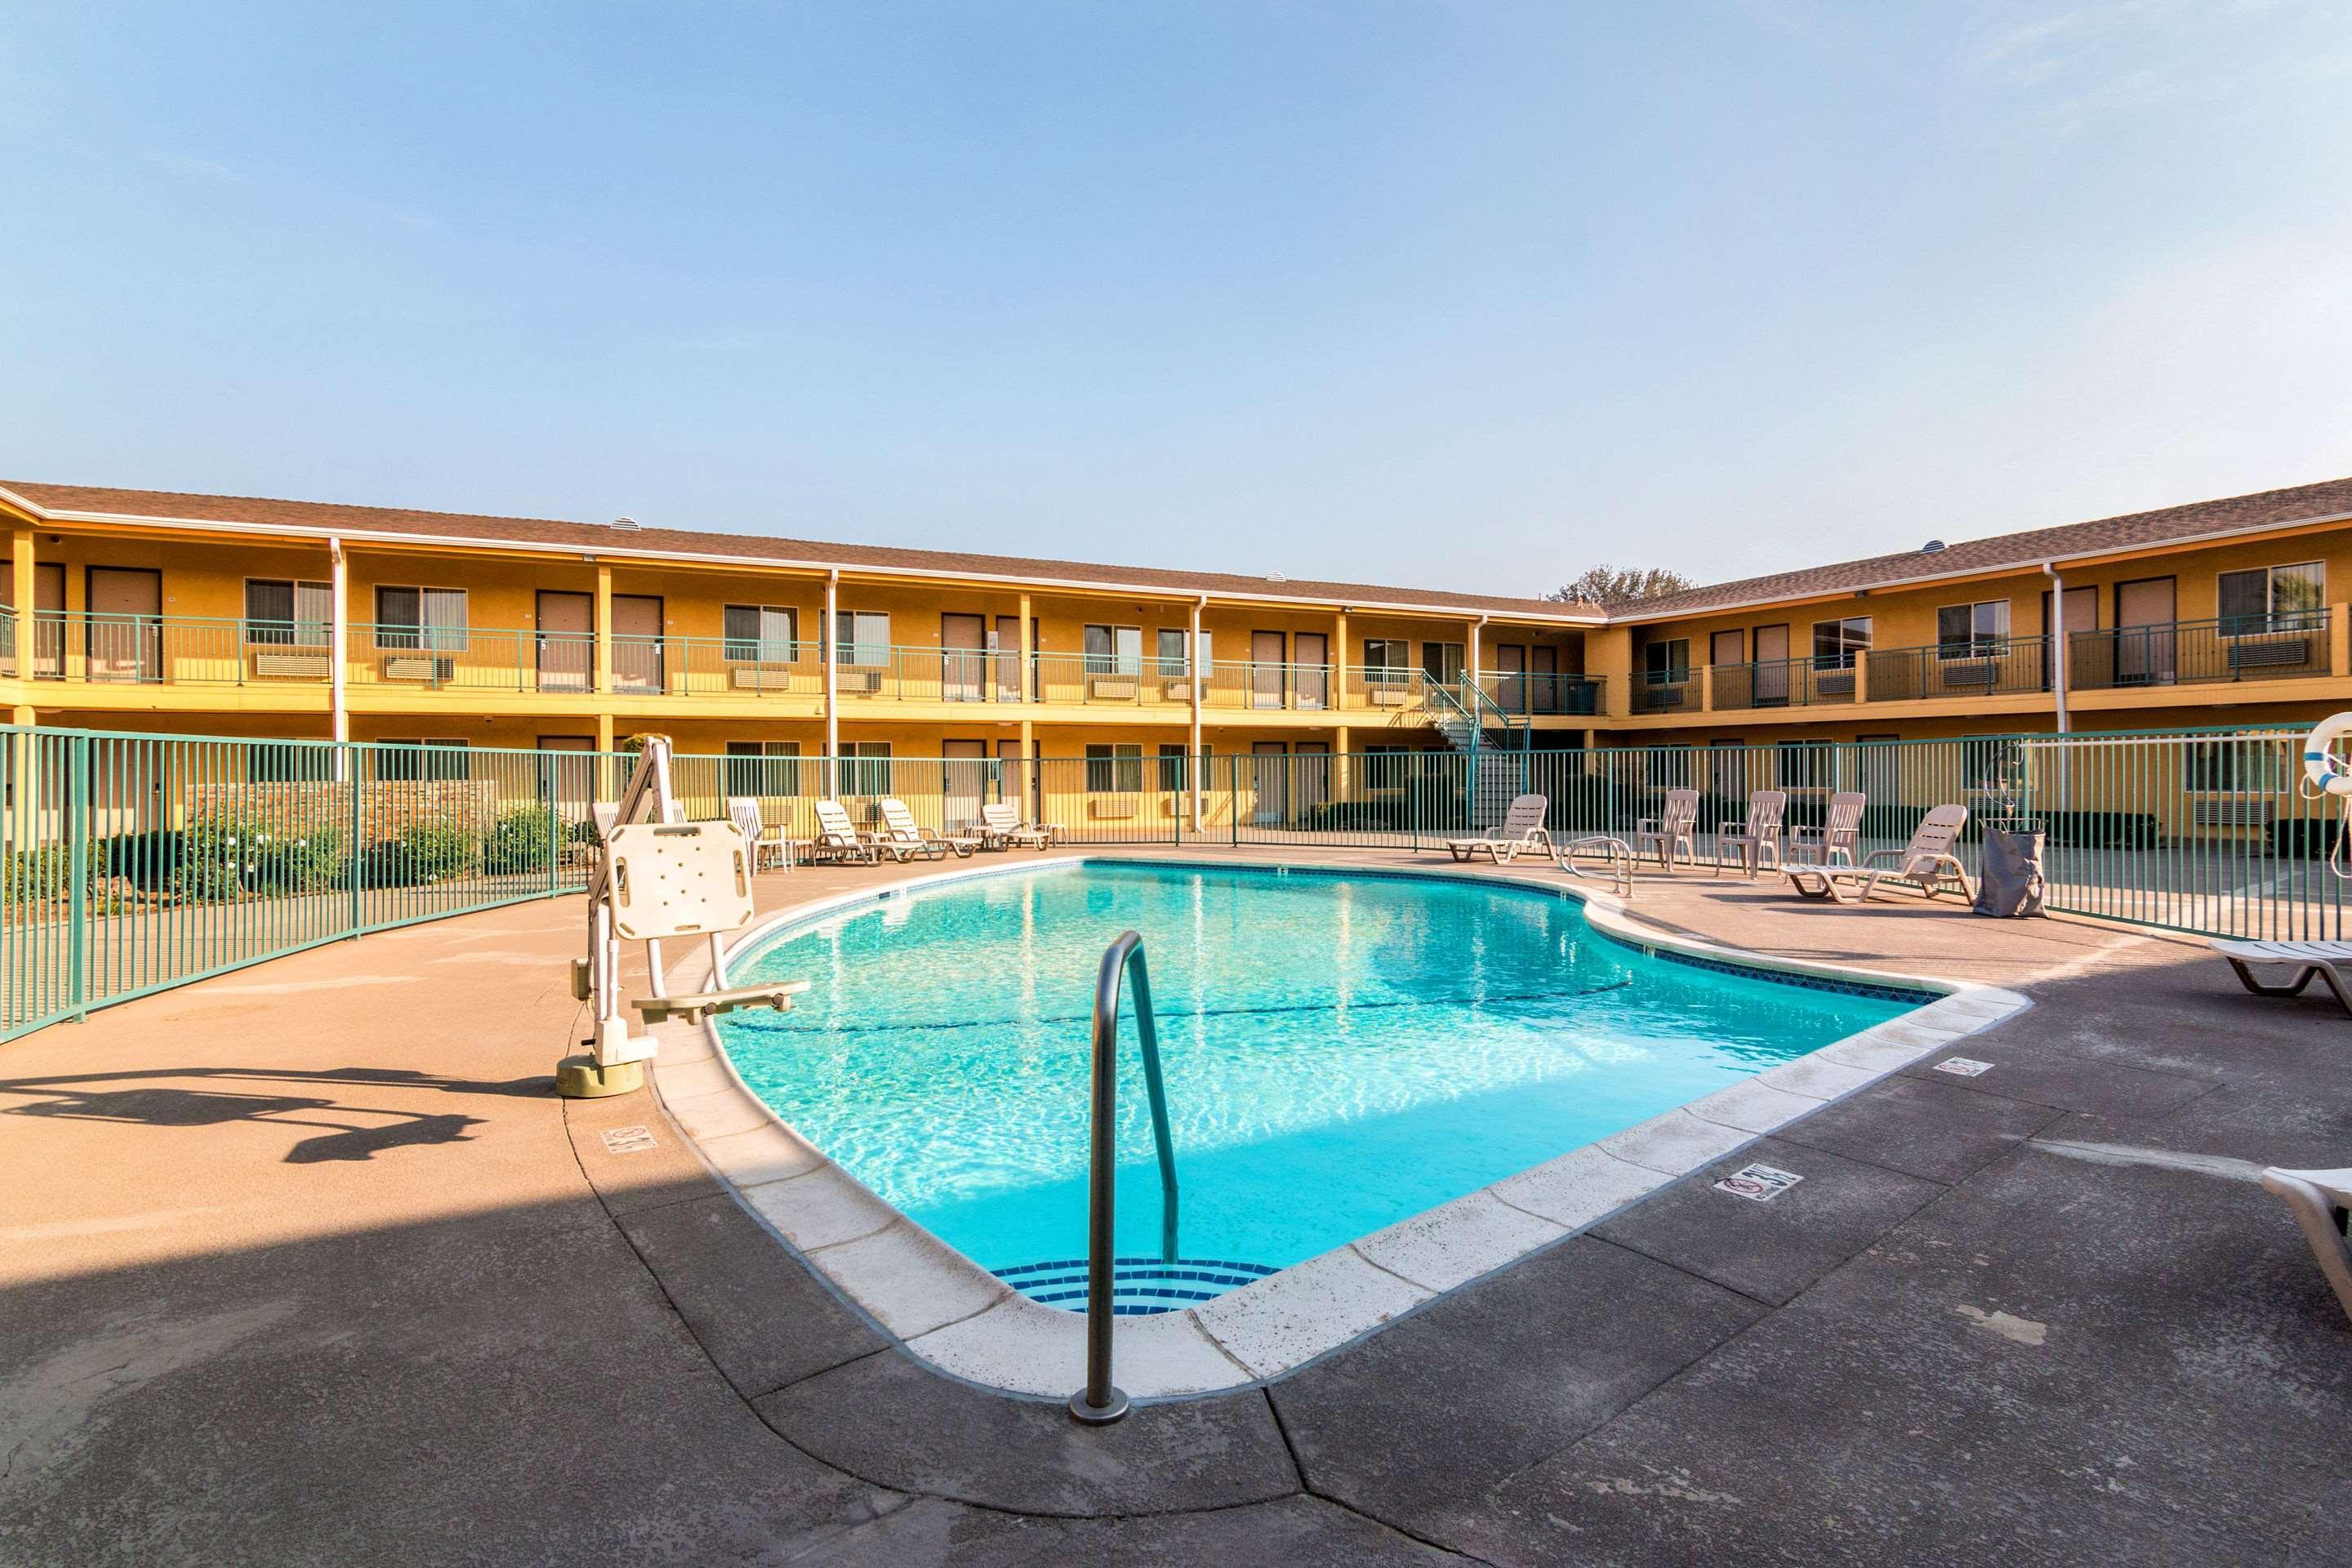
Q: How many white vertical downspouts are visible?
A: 5